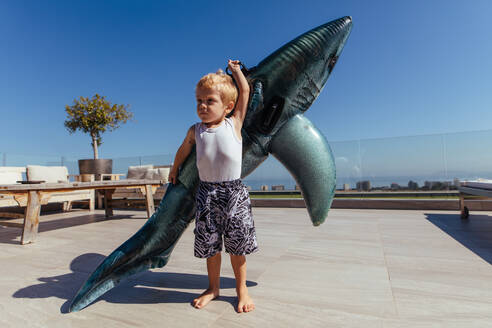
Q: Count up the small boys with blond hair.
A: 1